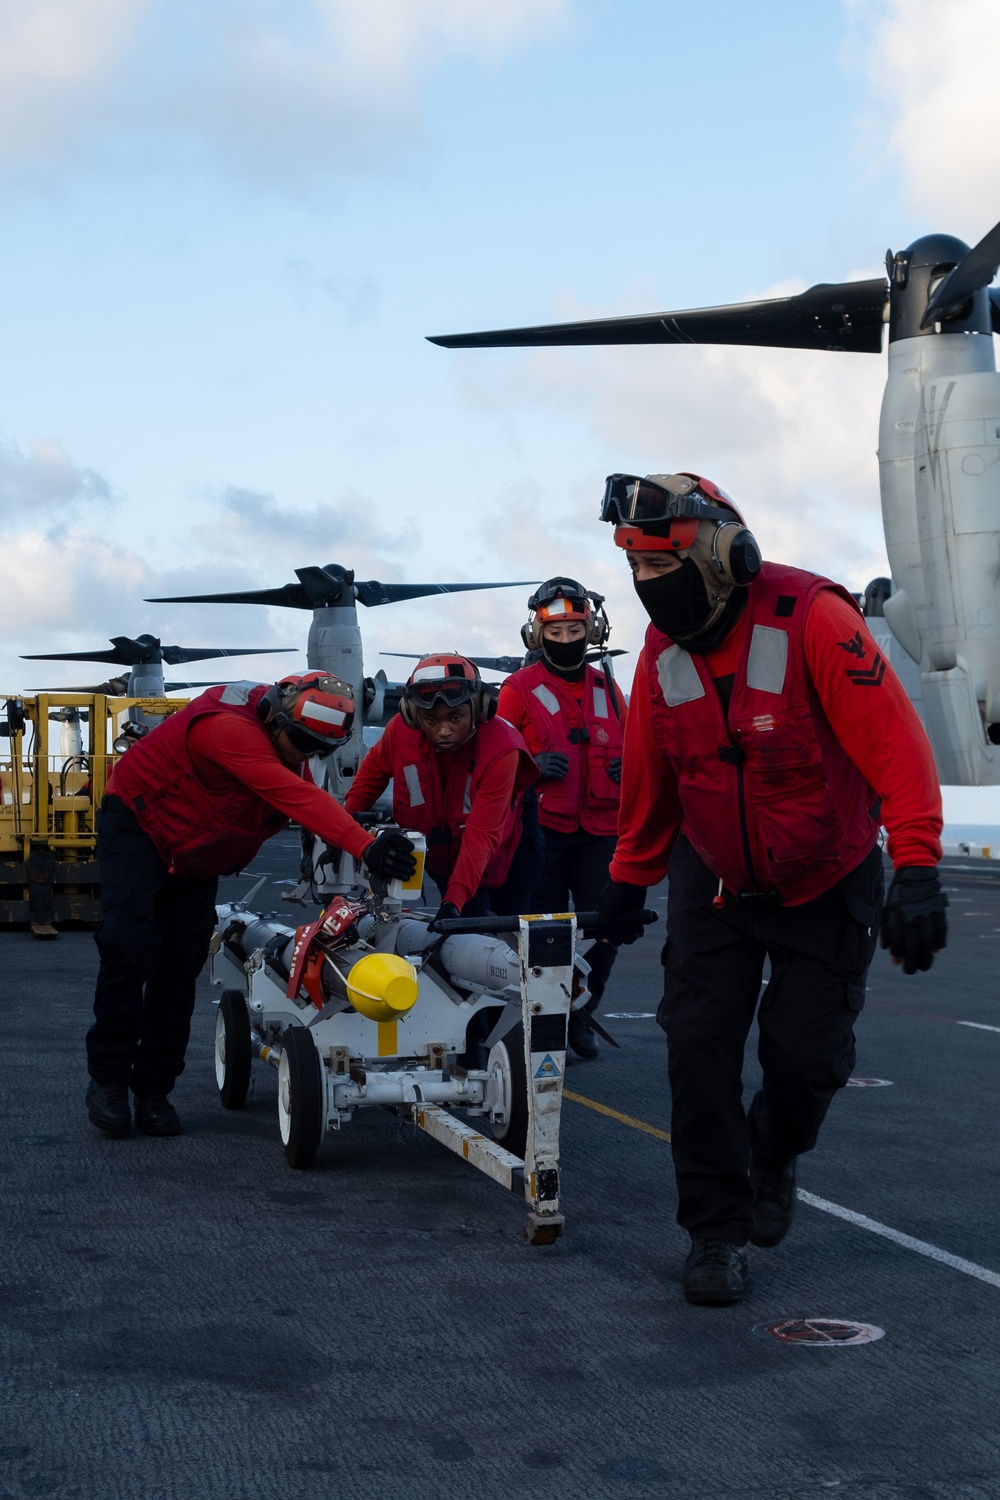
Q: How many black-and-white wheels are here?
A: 3